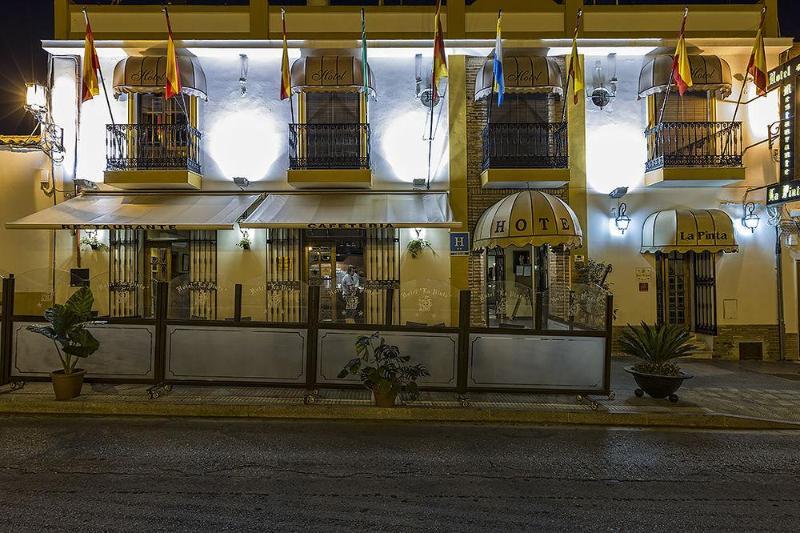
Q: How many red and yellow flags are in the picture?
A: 7